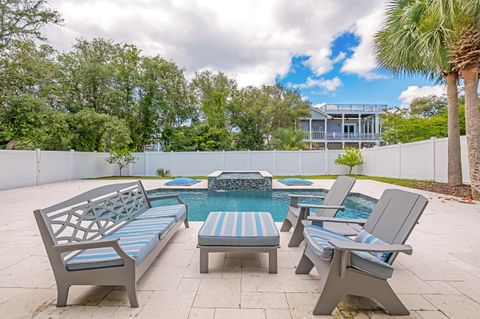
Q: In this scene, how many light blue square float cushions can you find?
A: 2